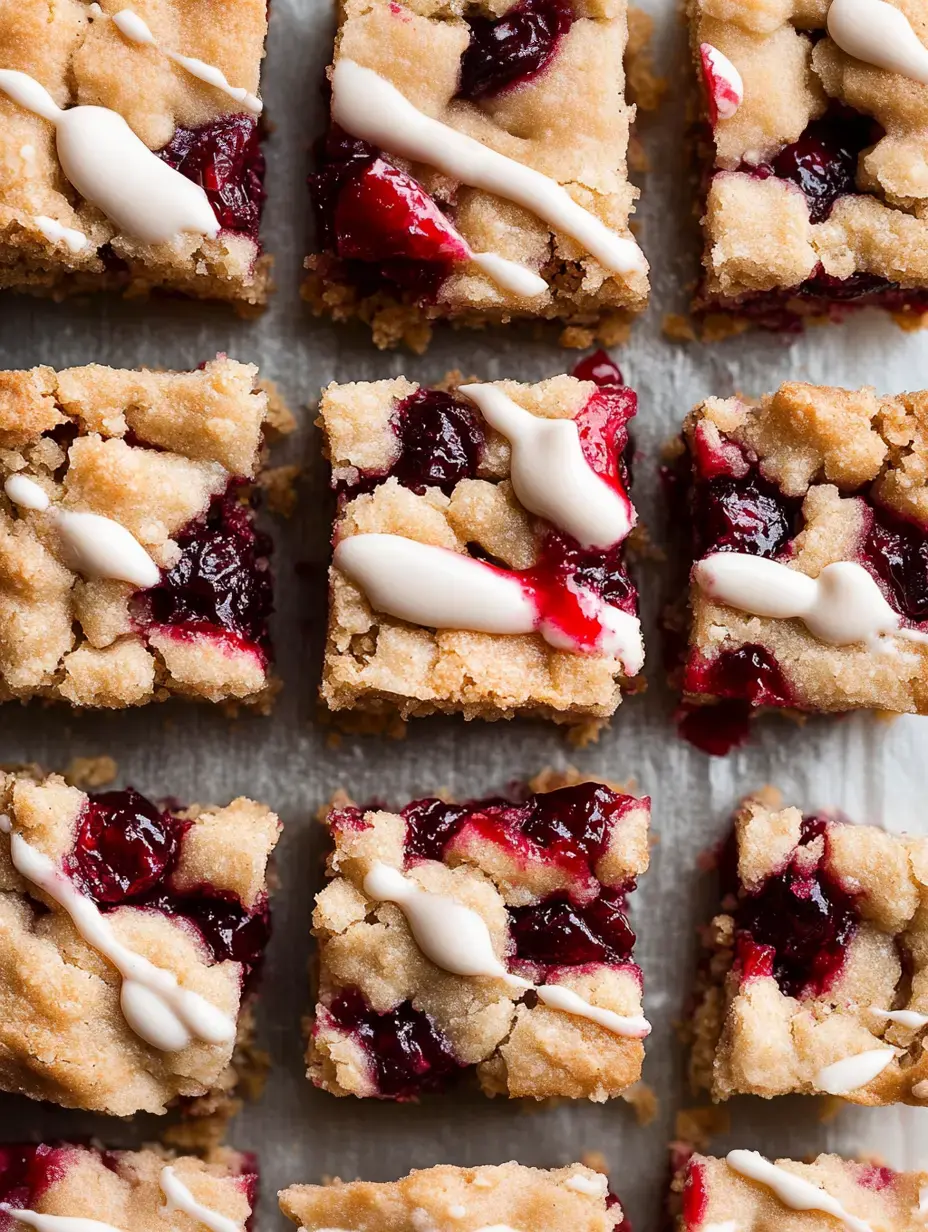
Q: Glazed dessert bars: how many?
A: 12